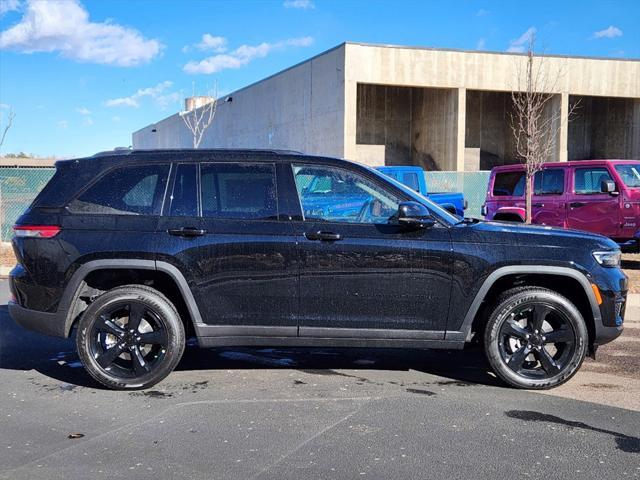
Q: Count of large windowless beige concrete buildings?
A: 1